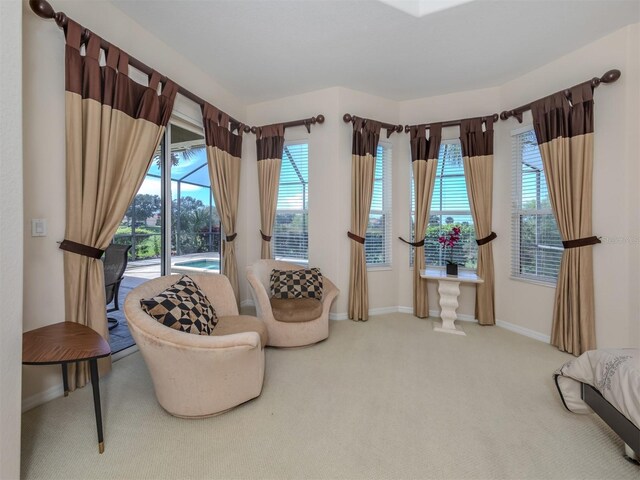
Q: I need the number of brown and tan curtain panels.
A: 7